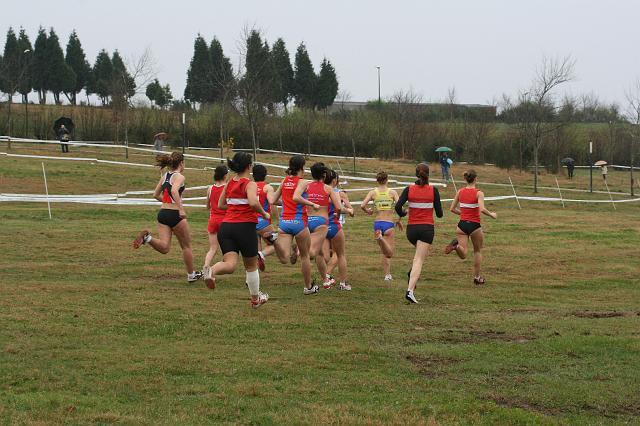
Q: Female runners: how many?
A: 10